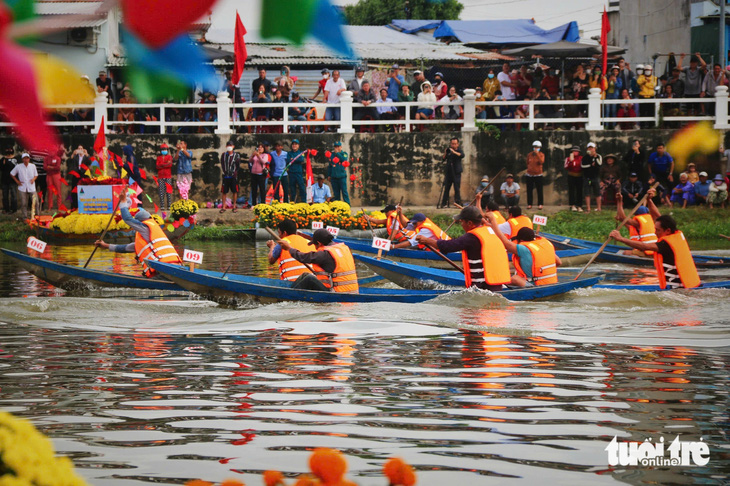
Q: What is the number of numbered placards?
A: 6